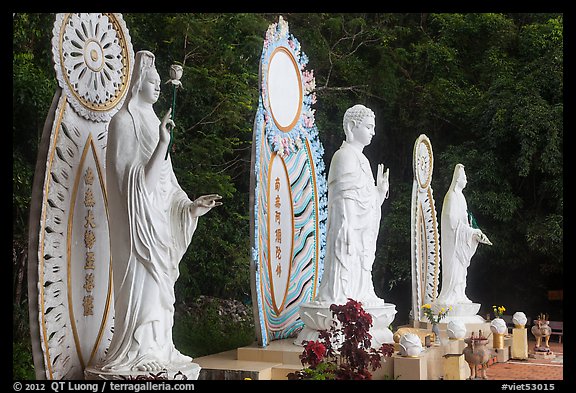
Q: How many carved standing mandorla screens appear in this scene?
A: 3